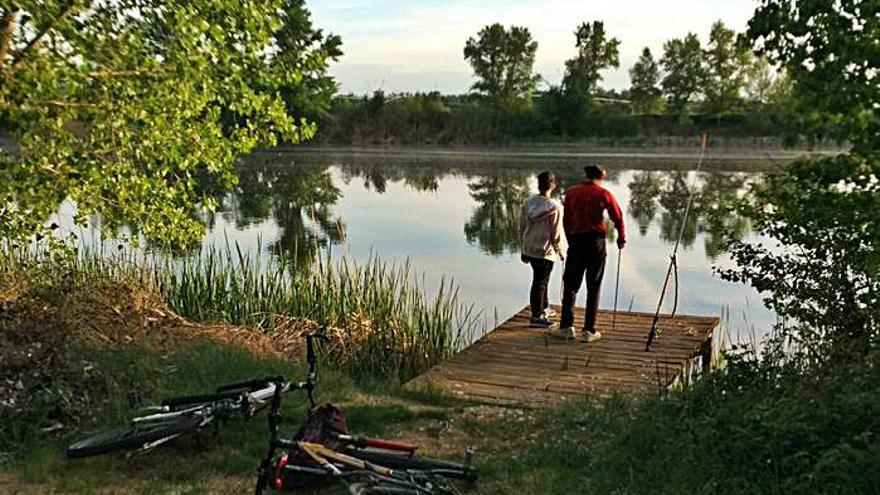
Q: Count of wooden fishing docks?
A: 1